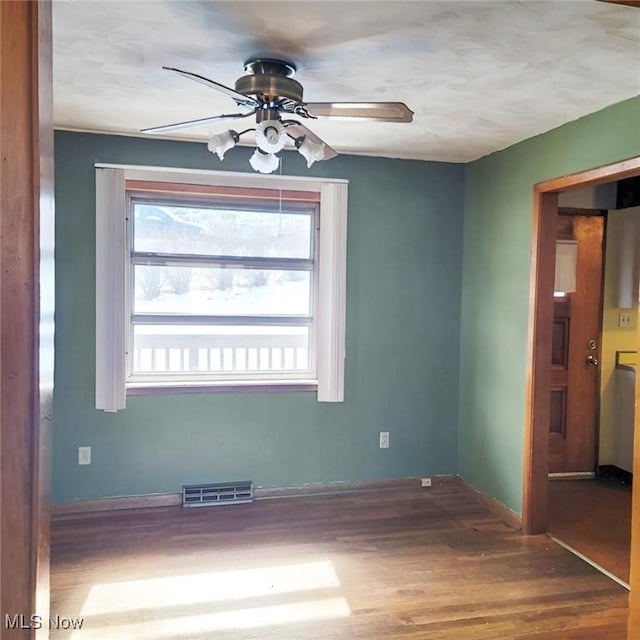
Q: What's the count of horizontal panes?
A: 3